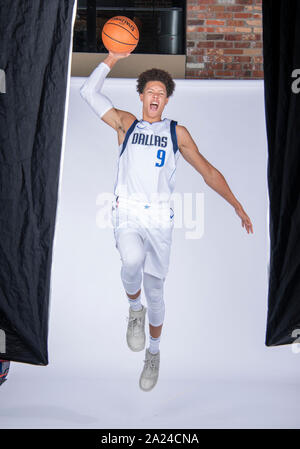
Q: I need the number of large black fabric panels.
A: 2